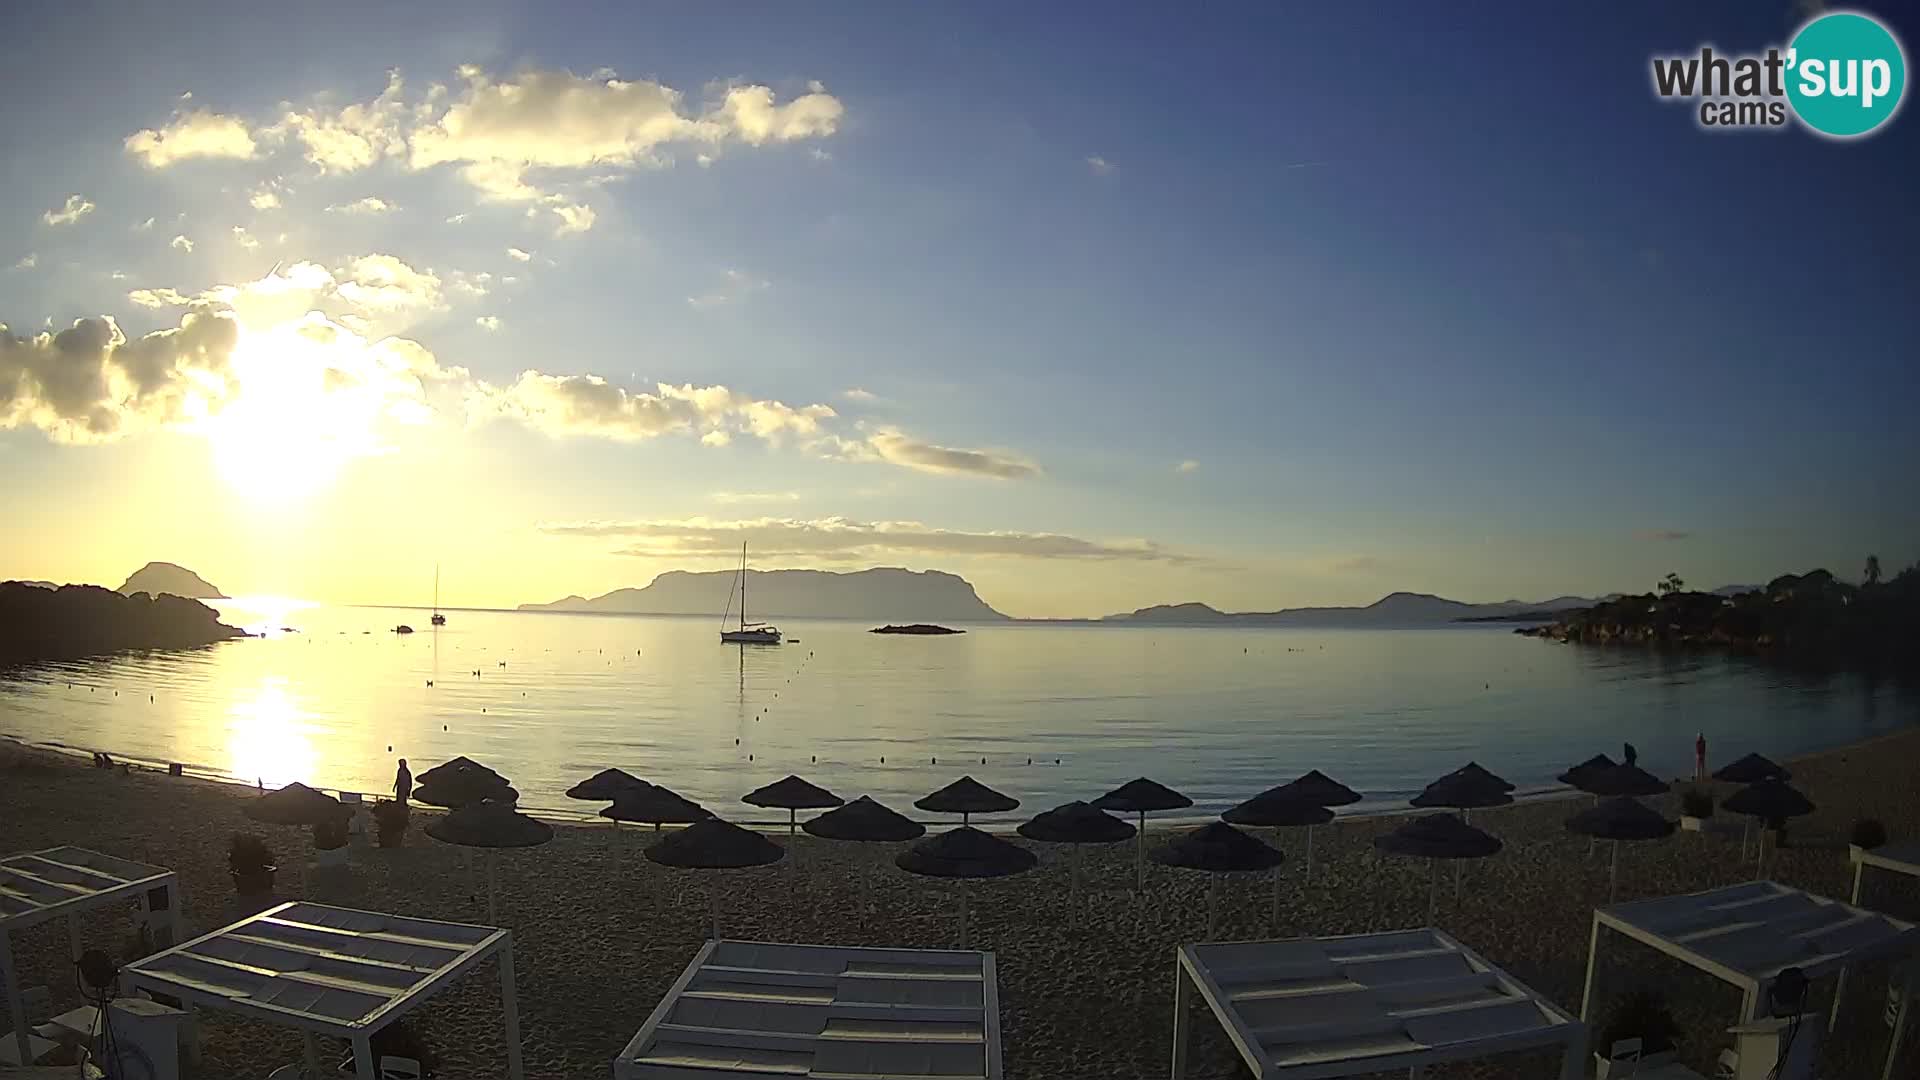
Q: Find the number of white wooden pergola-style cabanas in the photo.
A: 6